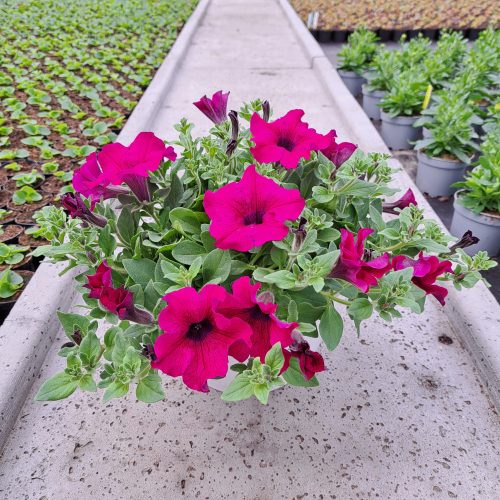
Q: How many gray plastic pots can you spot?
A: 5